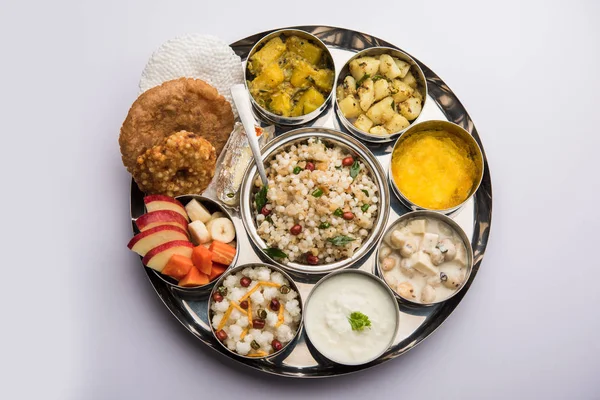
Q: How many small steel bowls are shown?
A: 7